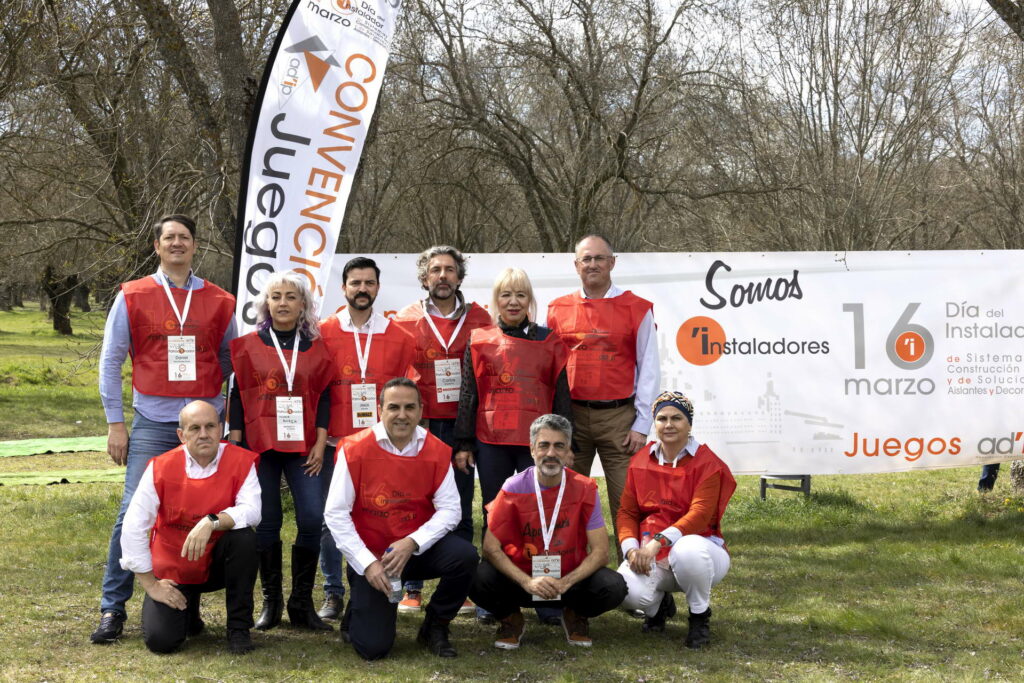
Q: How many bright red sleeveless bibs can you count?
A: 10